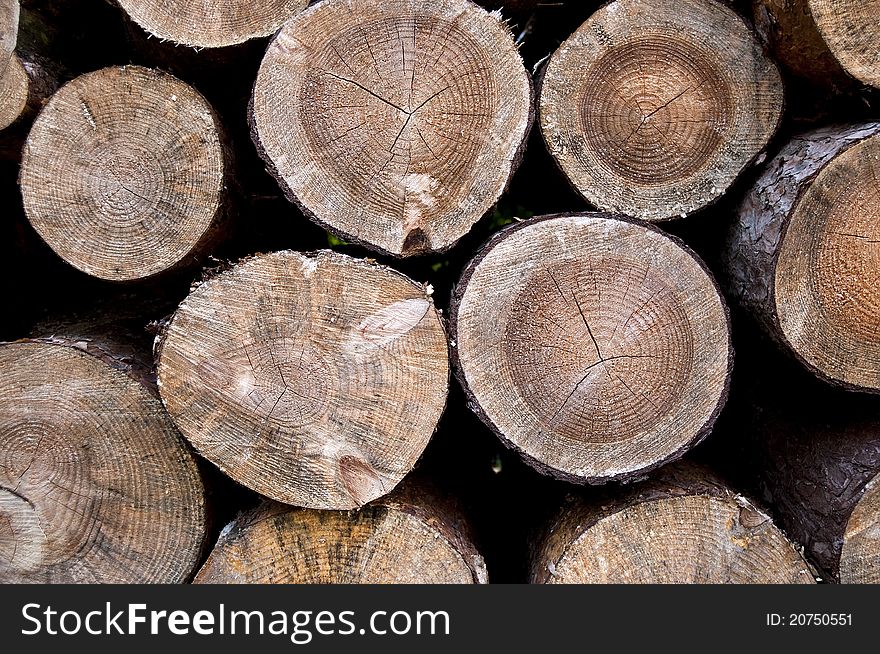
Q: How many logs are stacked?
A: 14